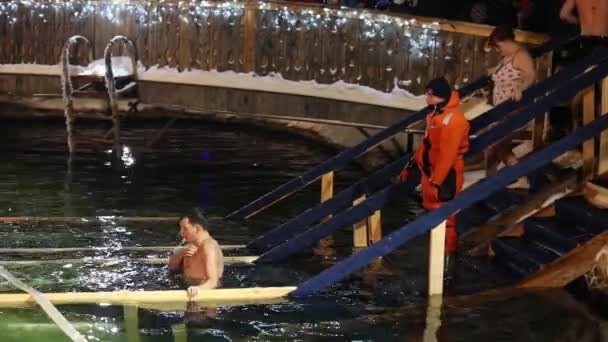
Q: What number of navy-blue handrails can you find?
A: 4